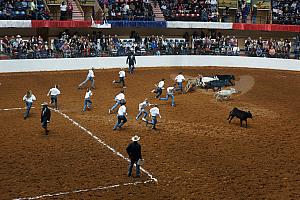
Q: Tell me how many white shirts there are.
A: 12